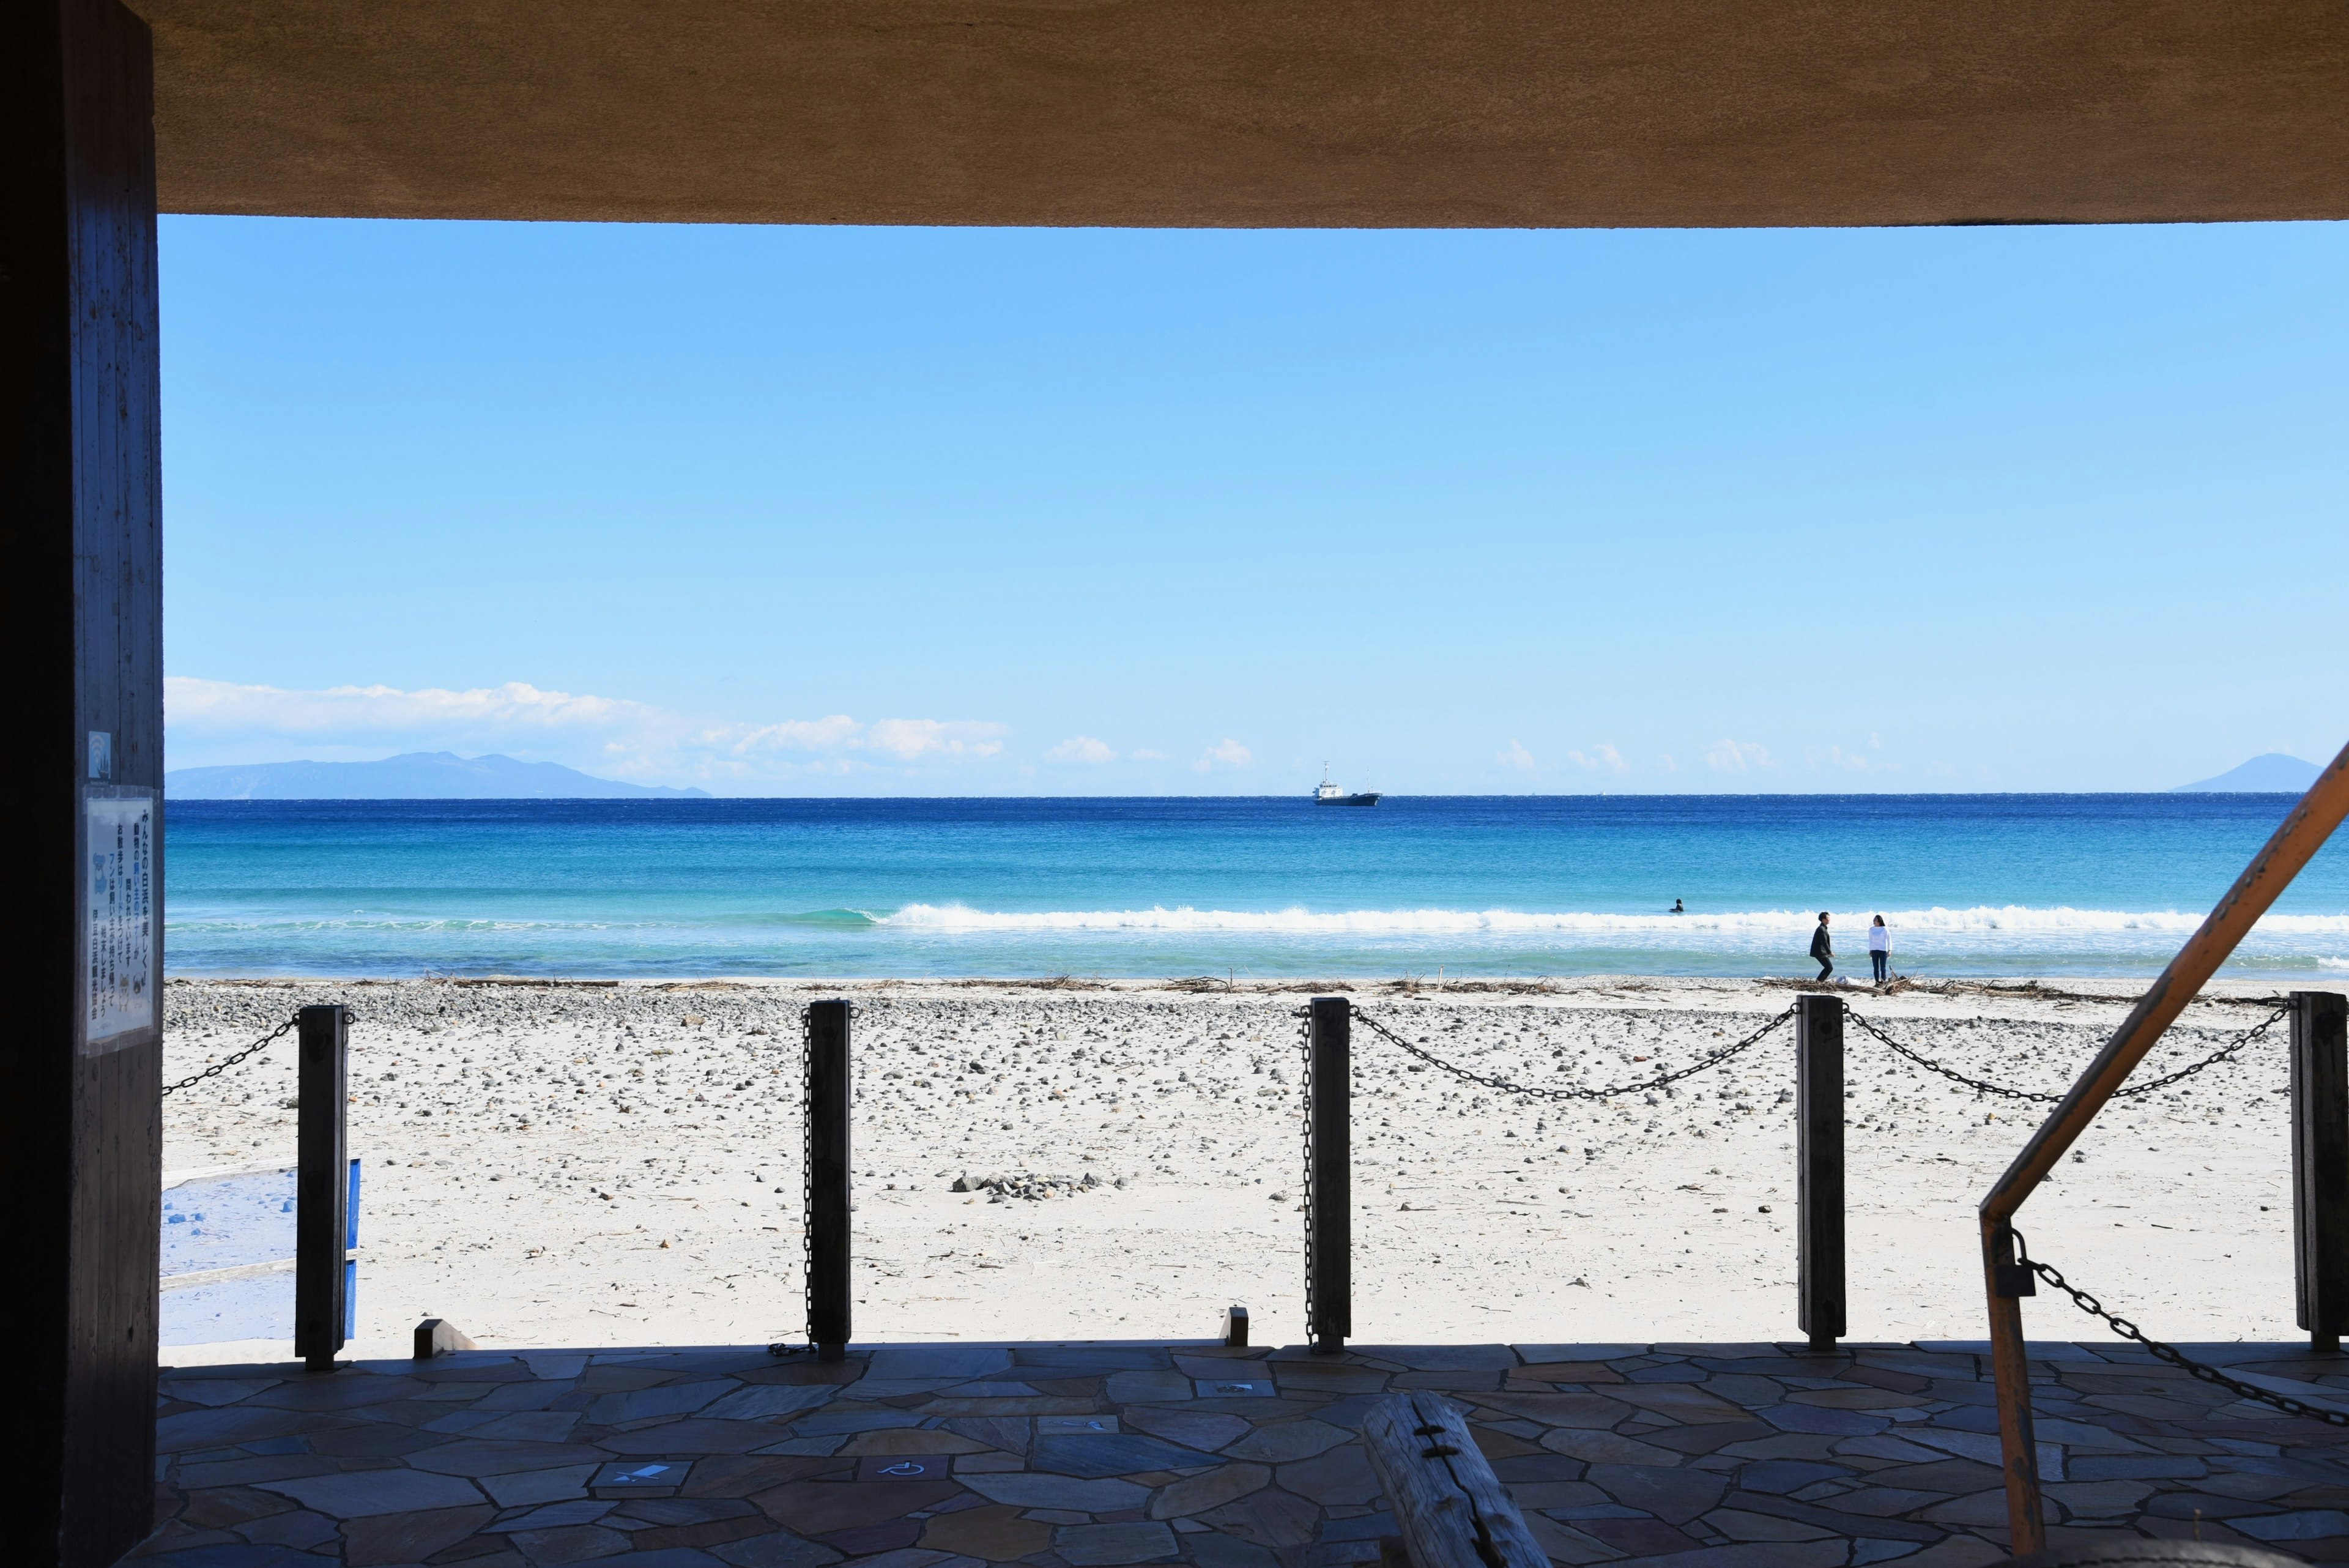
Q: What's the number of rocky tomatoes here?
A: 0